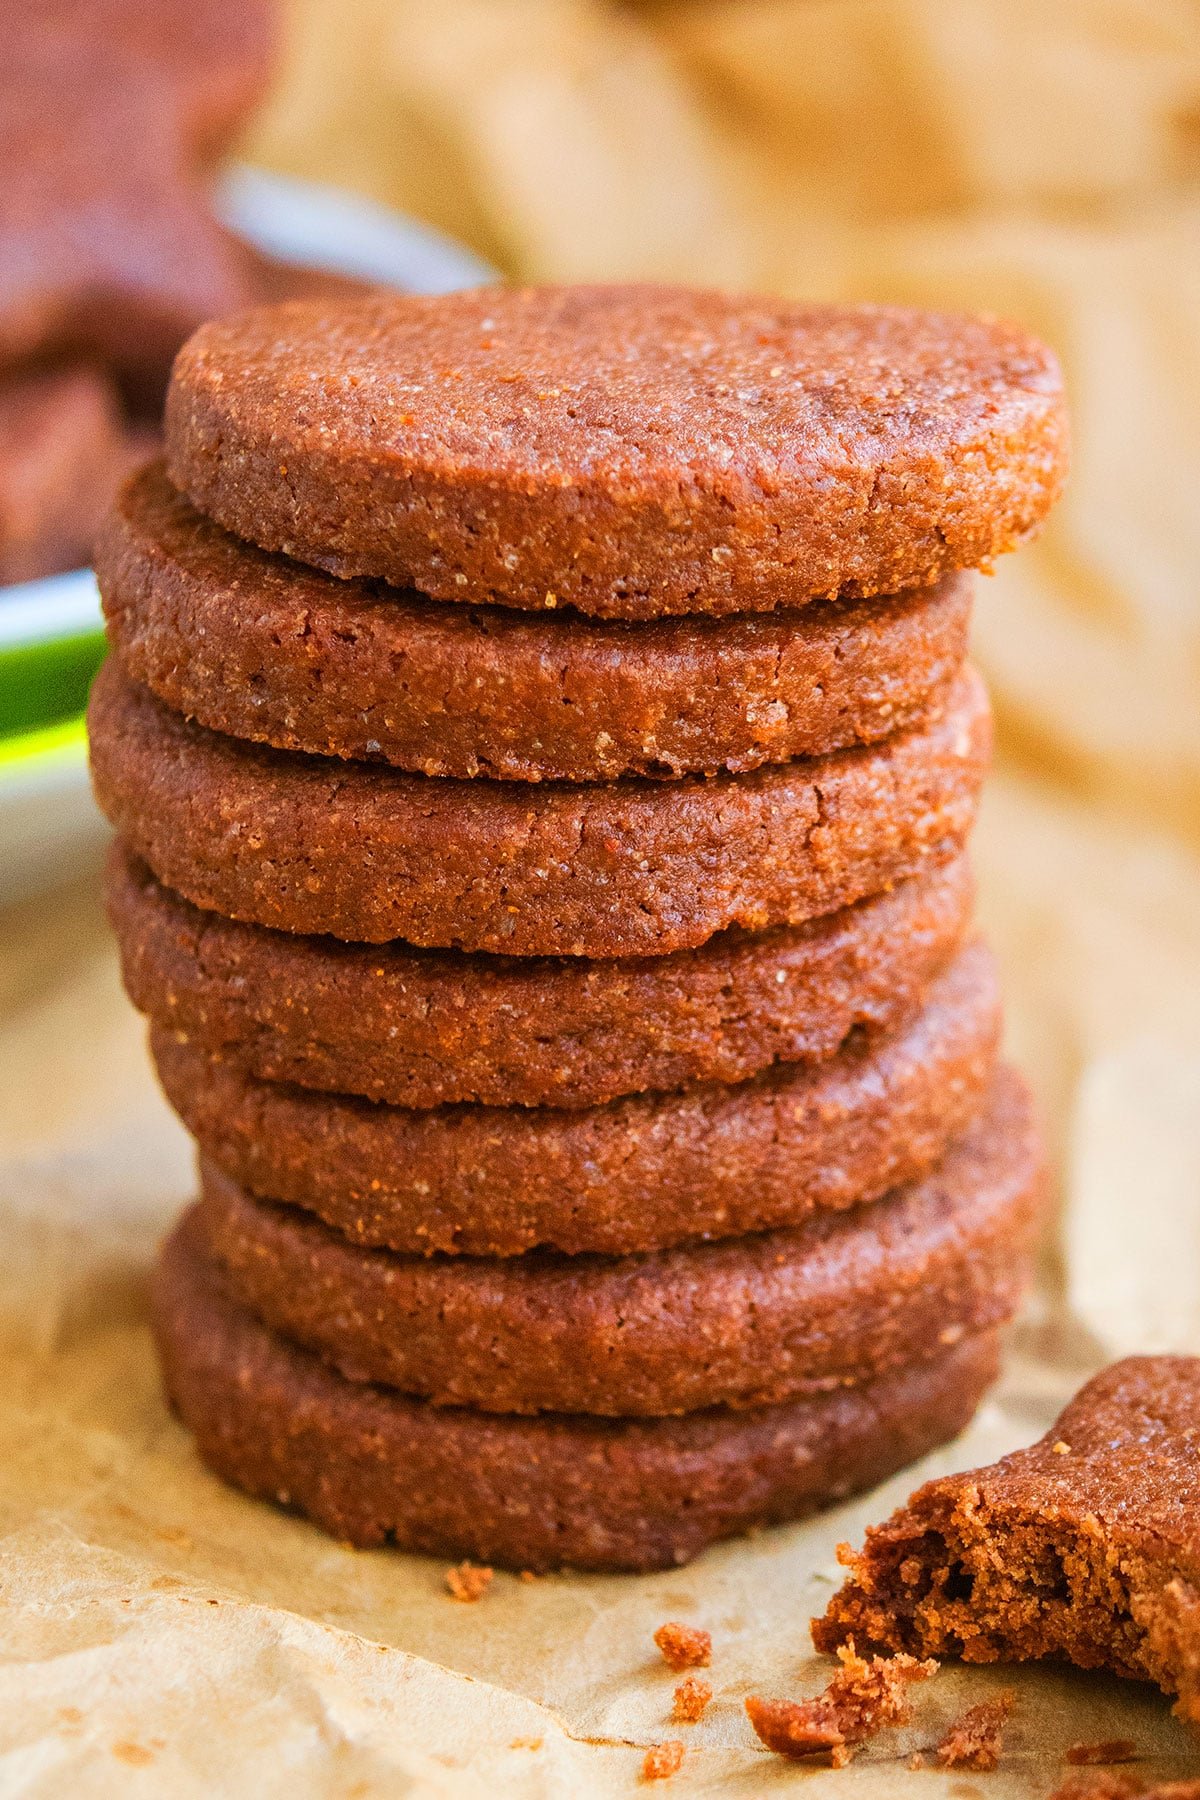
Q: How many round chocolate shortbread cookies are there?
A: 7